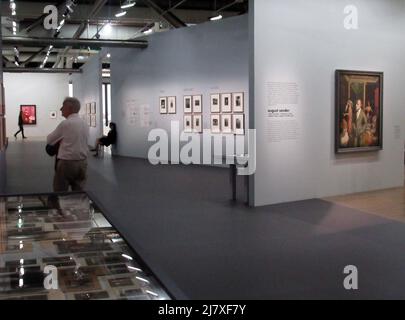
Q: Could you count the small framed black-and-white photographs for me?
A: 12